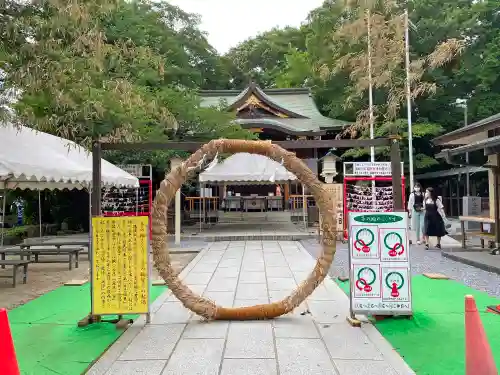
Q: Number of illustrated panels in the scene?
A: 4